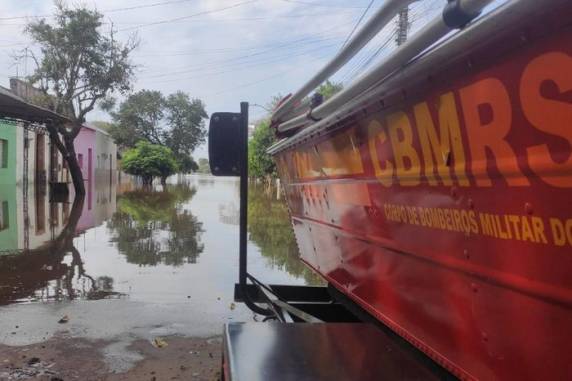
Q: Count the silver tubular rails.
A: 2